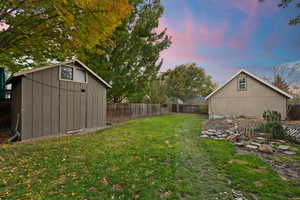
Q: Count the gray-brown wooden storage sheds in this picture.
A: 1